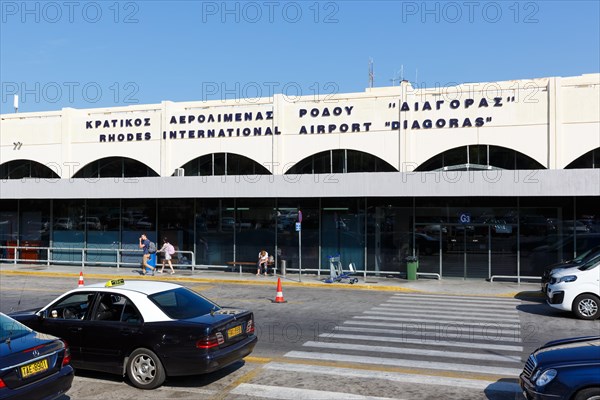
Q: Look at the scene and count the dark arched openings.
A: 6